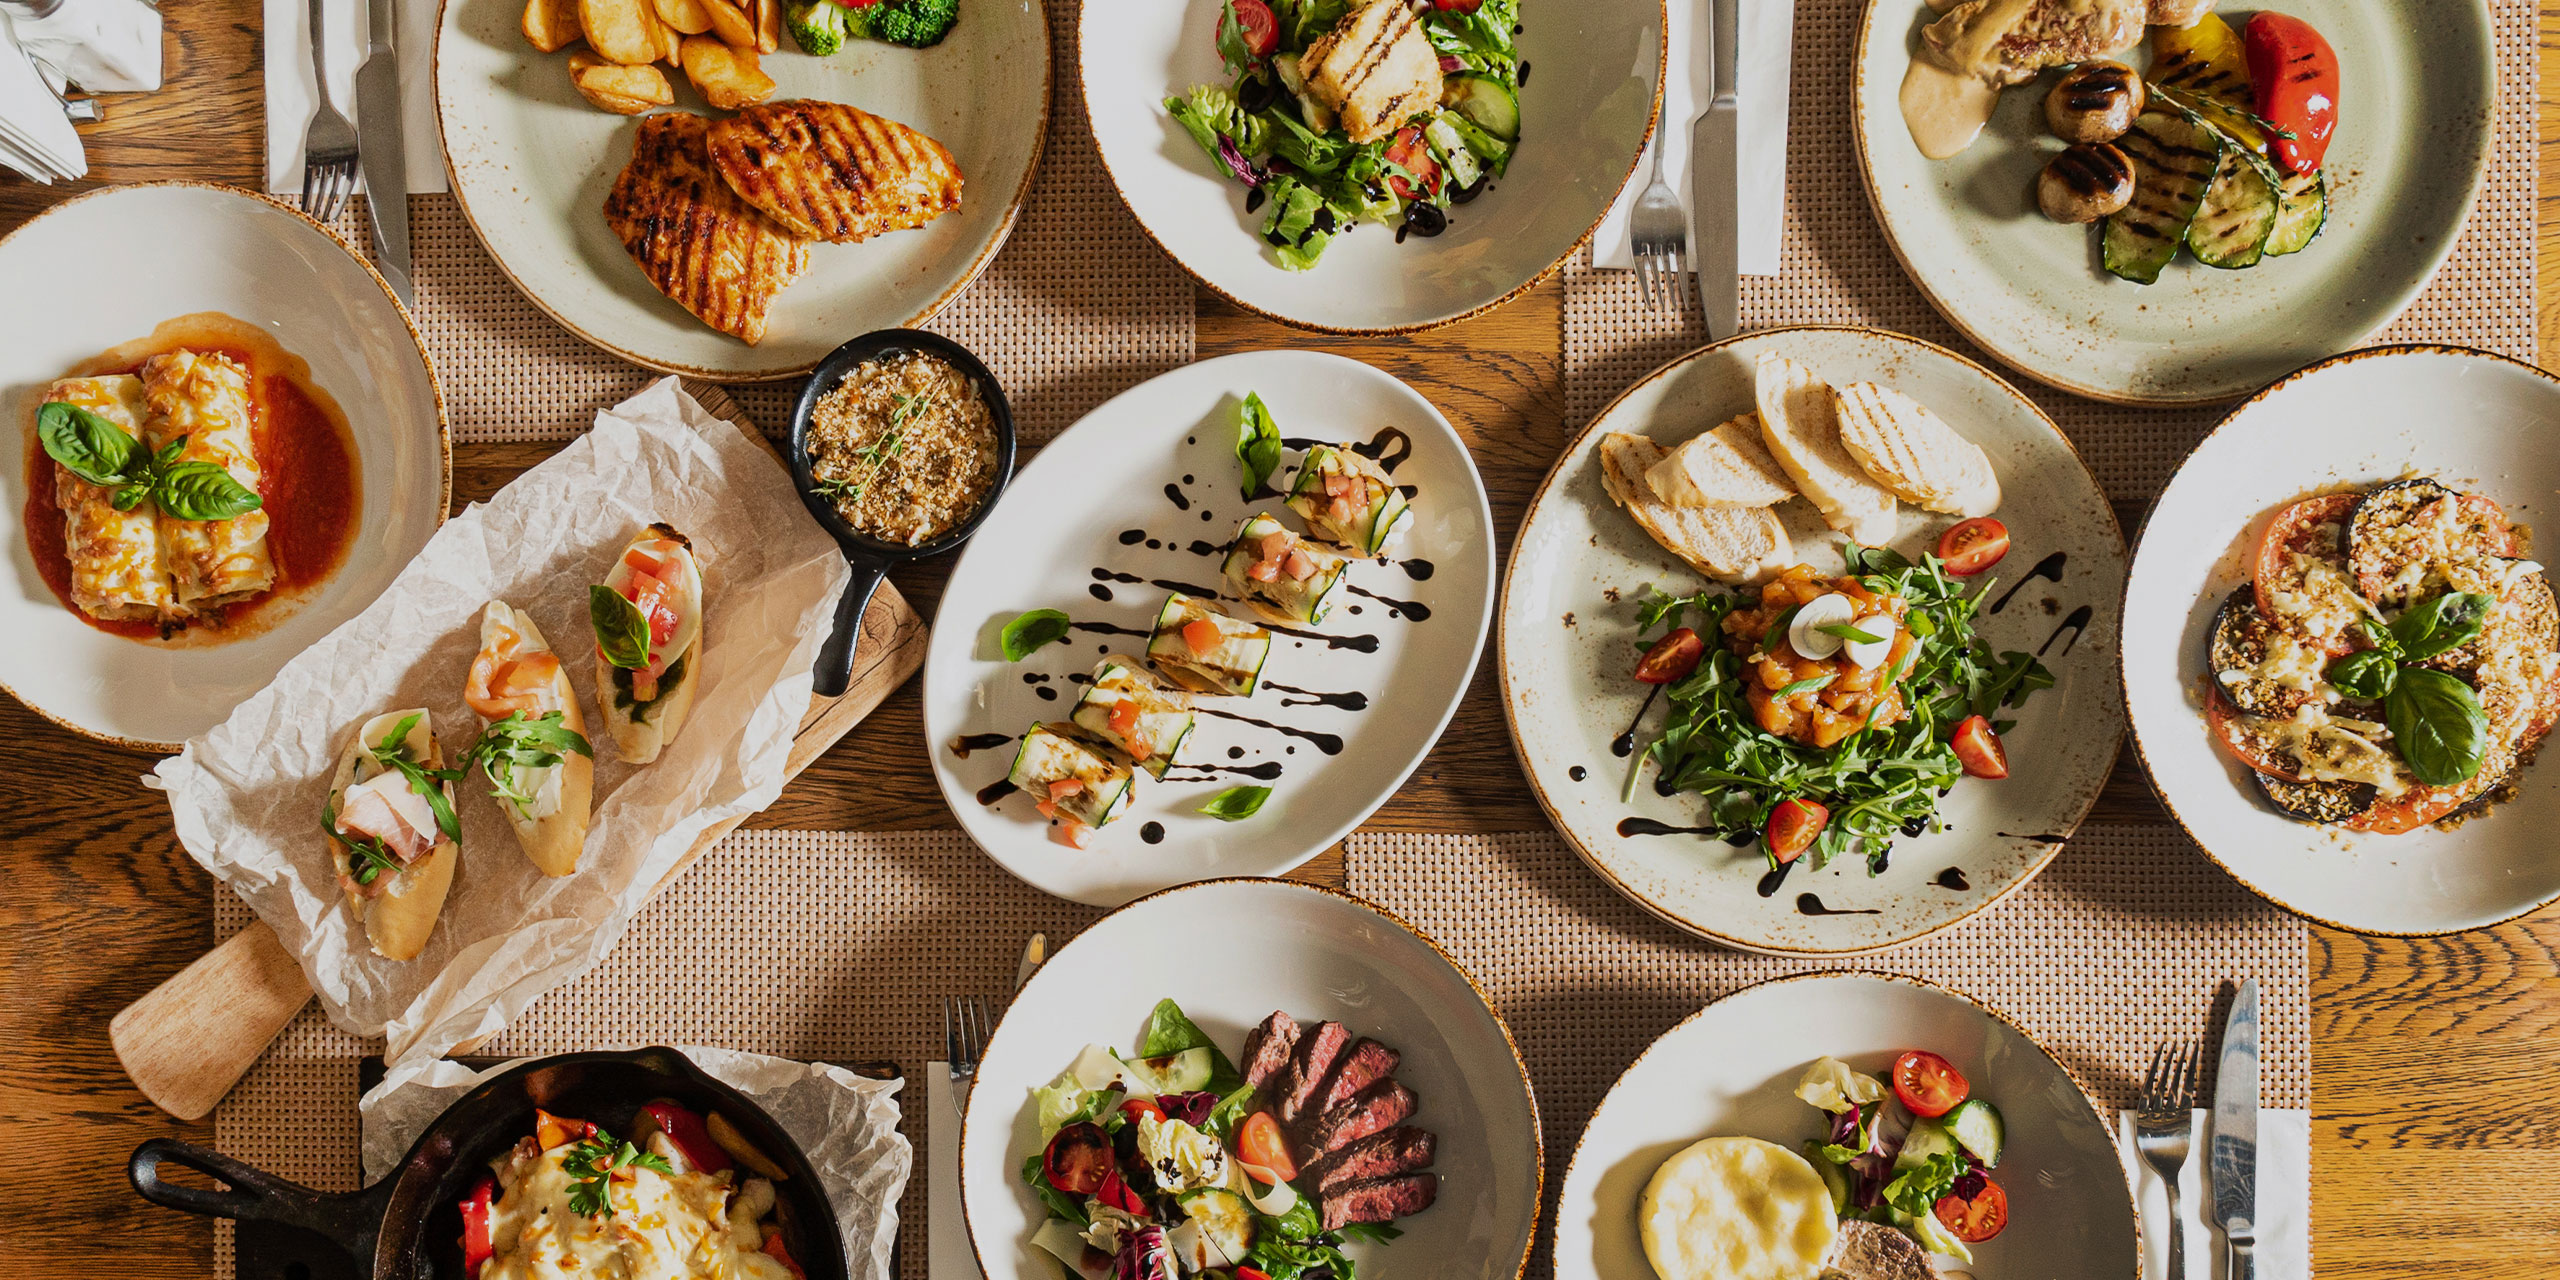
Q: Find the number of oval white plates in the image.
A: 1